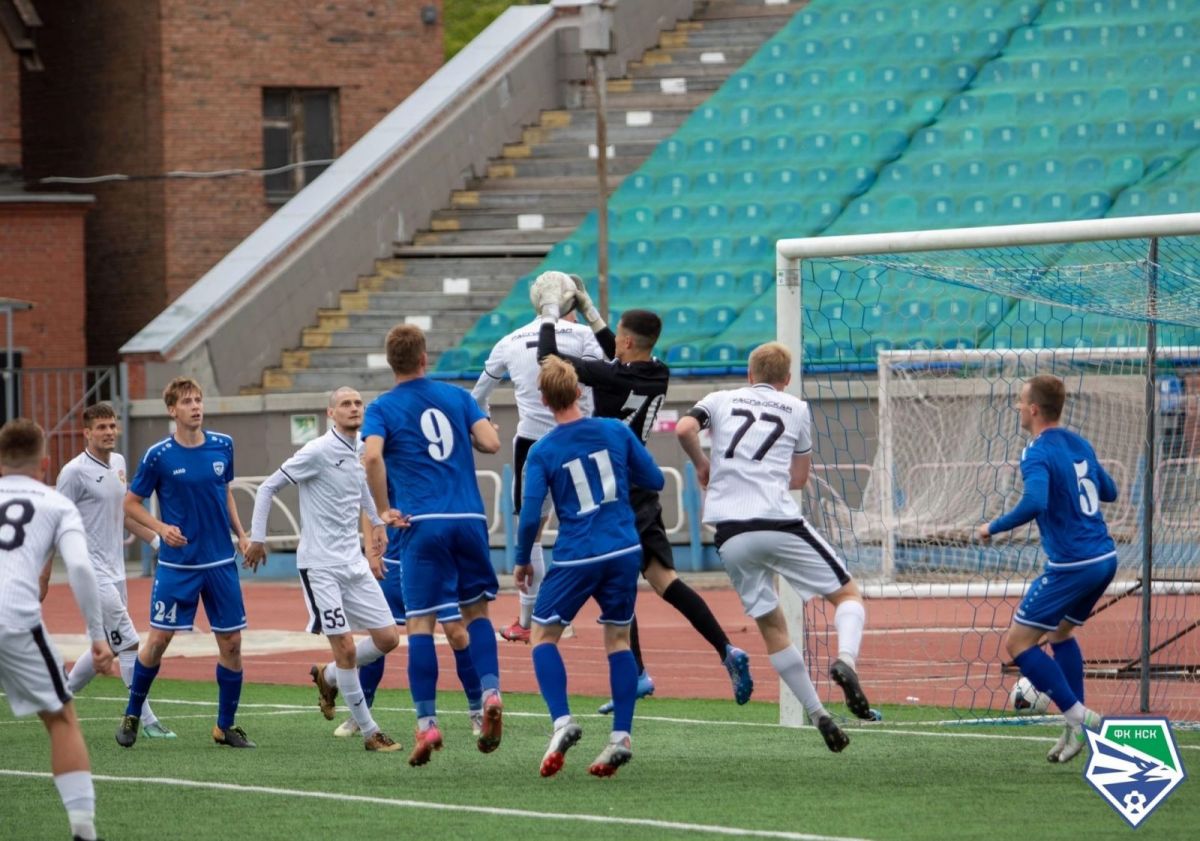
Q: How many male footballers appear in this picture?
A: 11